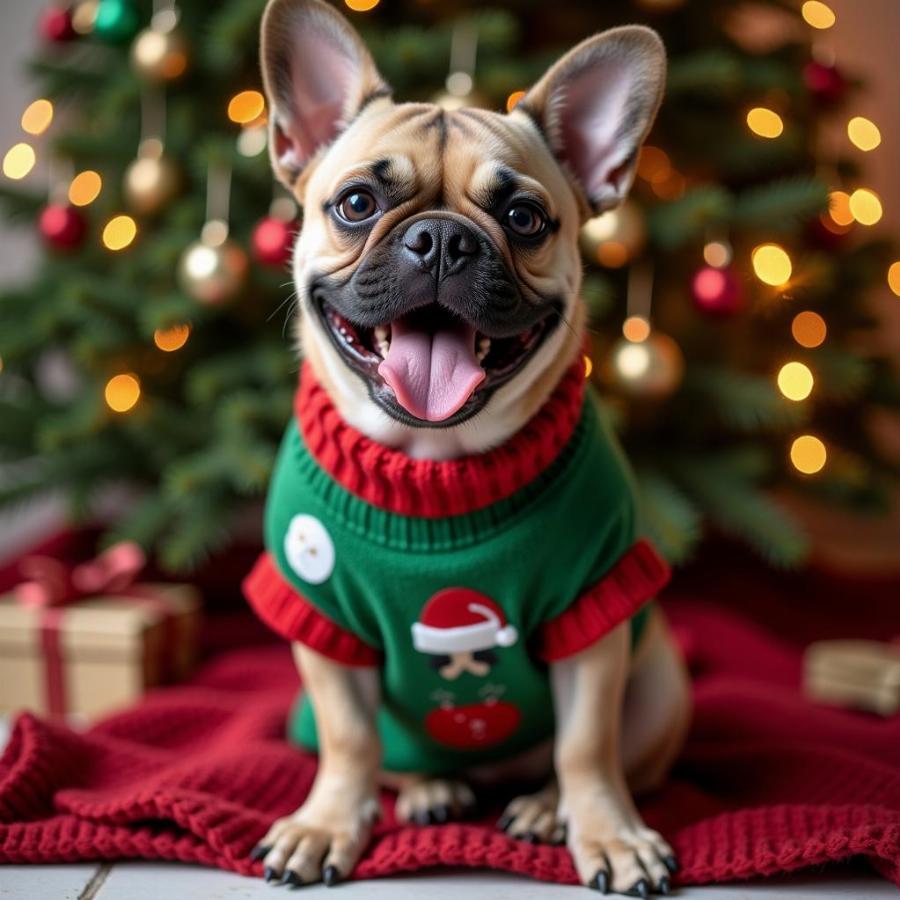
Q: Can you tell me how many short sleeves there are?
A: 2